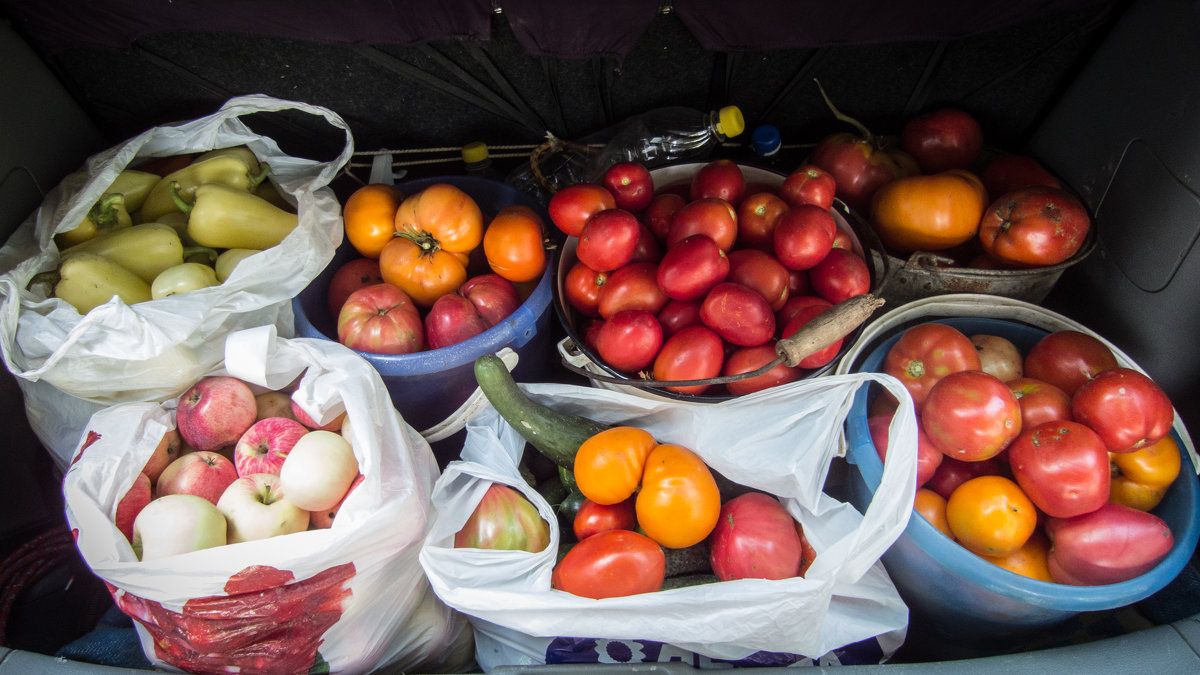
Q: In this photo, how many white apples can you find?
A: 3